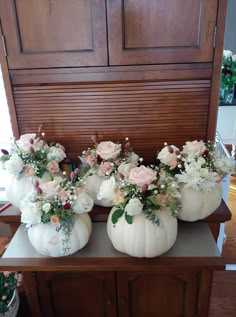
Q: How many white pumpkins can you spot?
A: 5